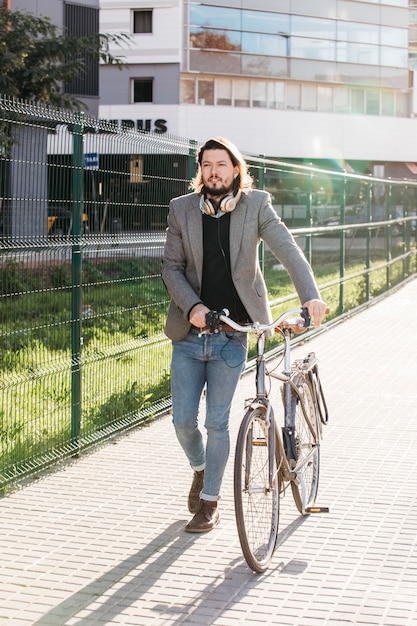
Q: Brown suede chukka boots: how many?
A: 2